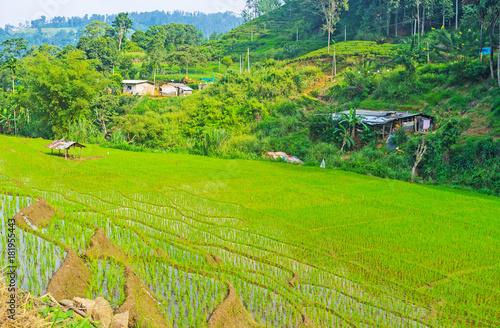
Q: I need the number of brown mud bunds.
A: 5